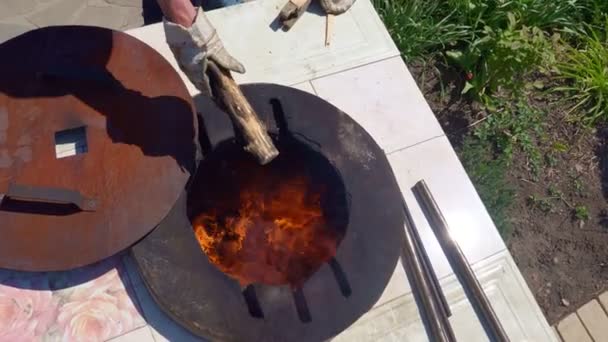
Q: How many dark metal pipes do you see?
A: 3